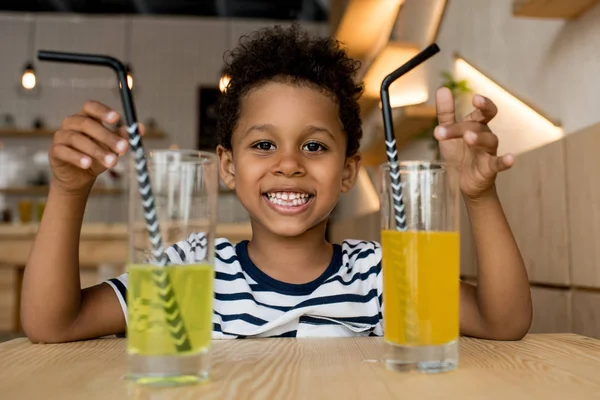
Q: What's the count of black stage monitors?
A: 0